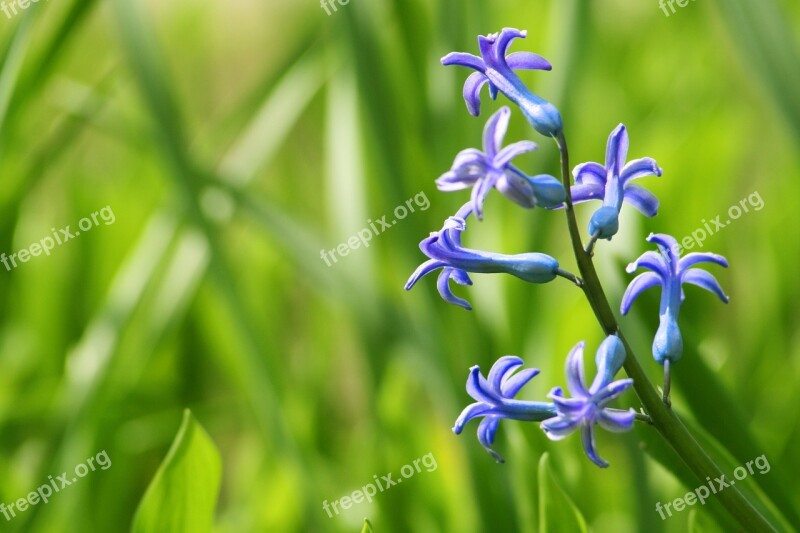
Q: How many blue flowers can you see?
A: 7